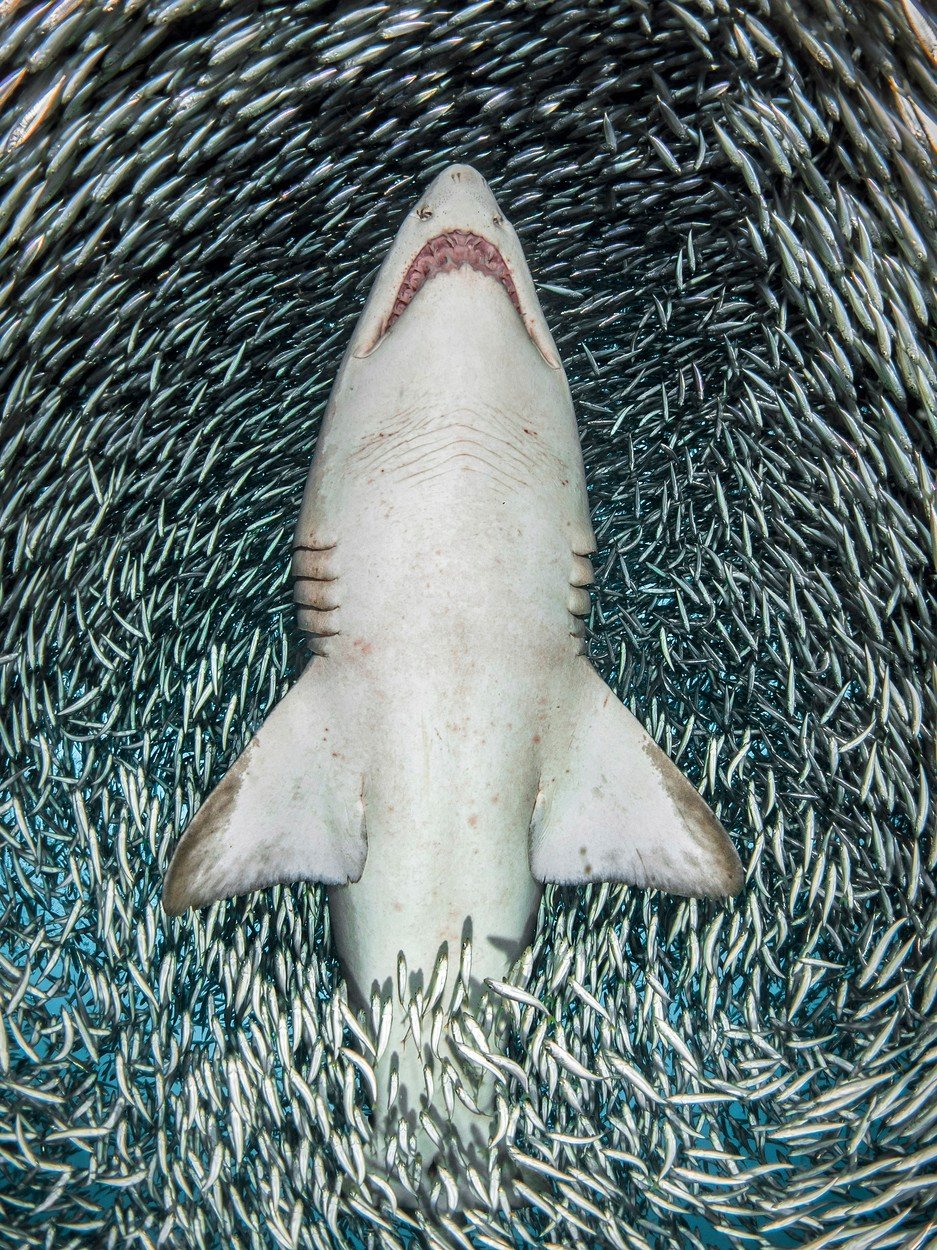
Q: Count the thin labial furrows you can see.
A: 2